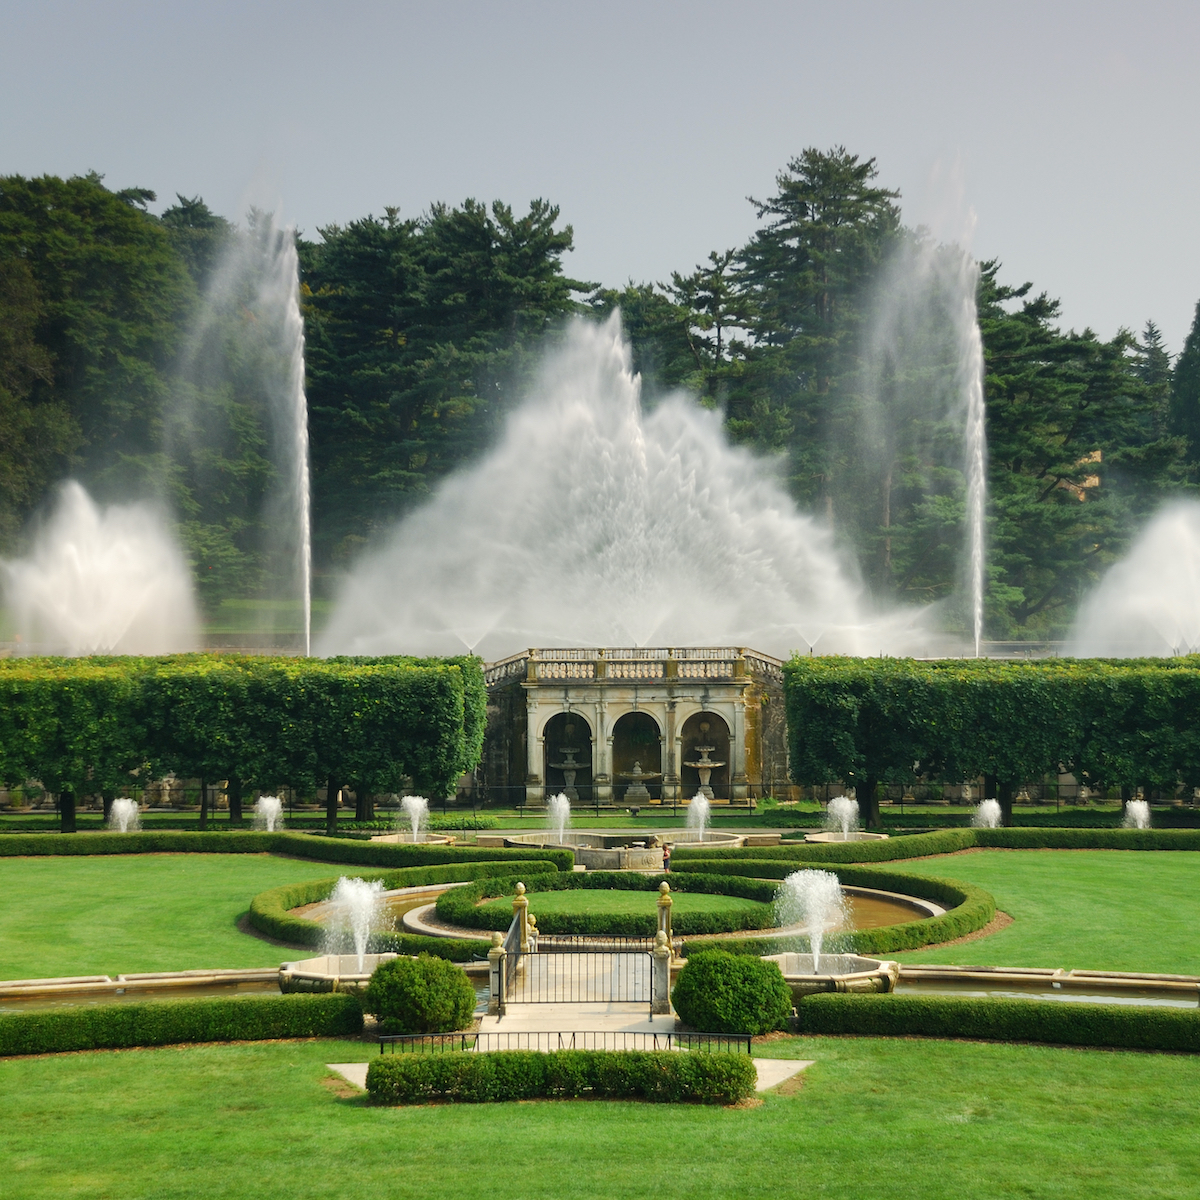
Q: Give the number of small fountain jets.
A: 10